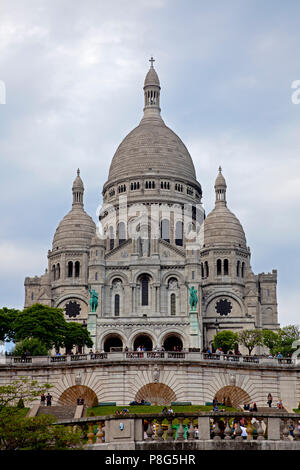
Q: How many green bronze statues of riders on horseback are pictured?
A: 2